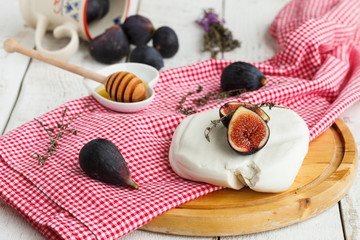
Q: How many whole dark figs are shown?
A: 7